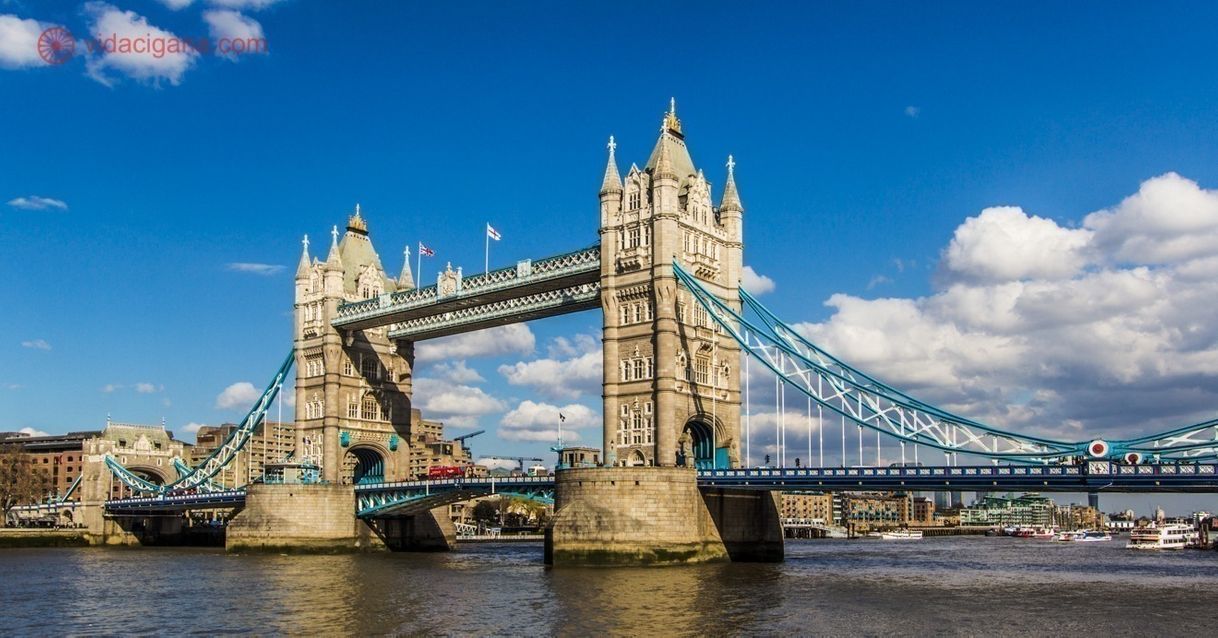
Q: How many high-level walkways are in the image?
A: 2